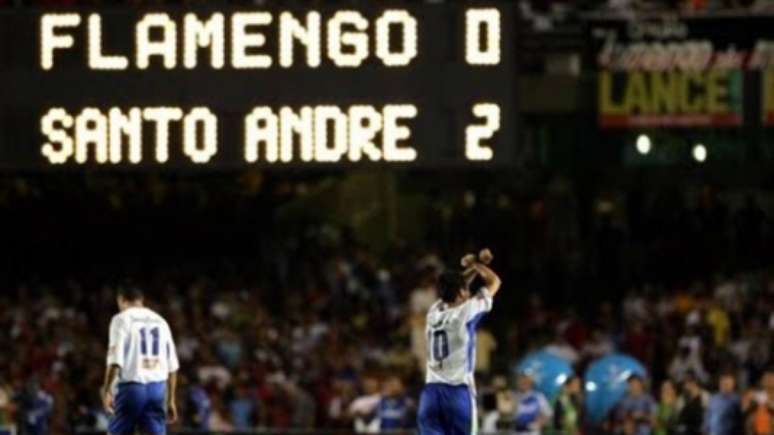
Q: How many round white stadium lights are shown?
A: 2